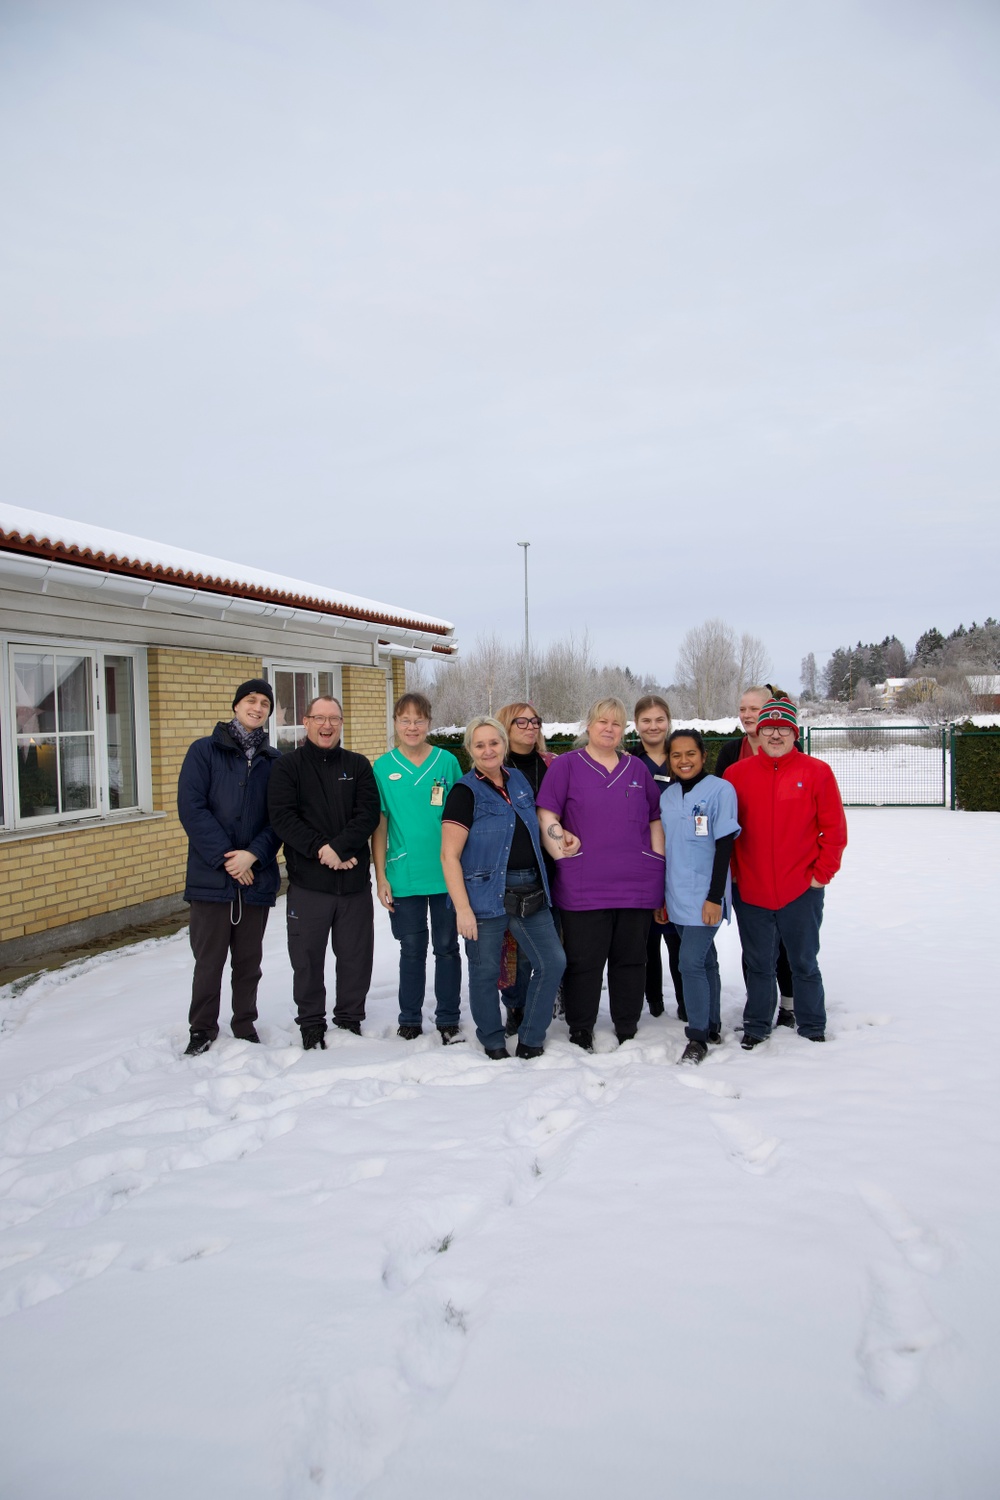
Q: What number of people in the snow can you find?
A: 10